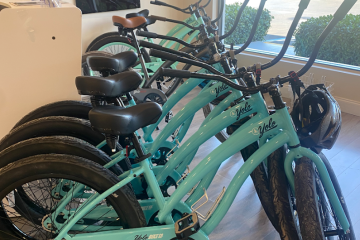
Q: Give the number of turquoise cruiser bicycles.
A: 6